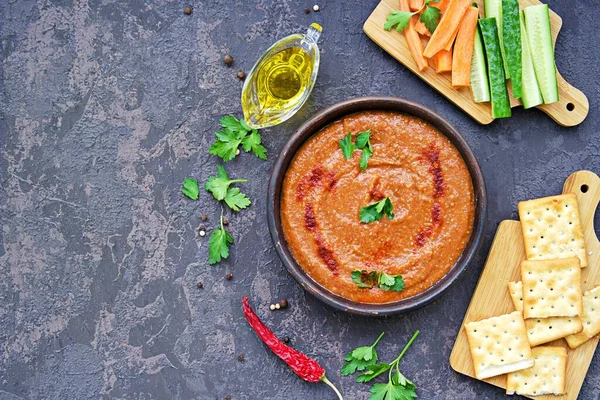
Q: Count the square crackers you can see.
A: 6